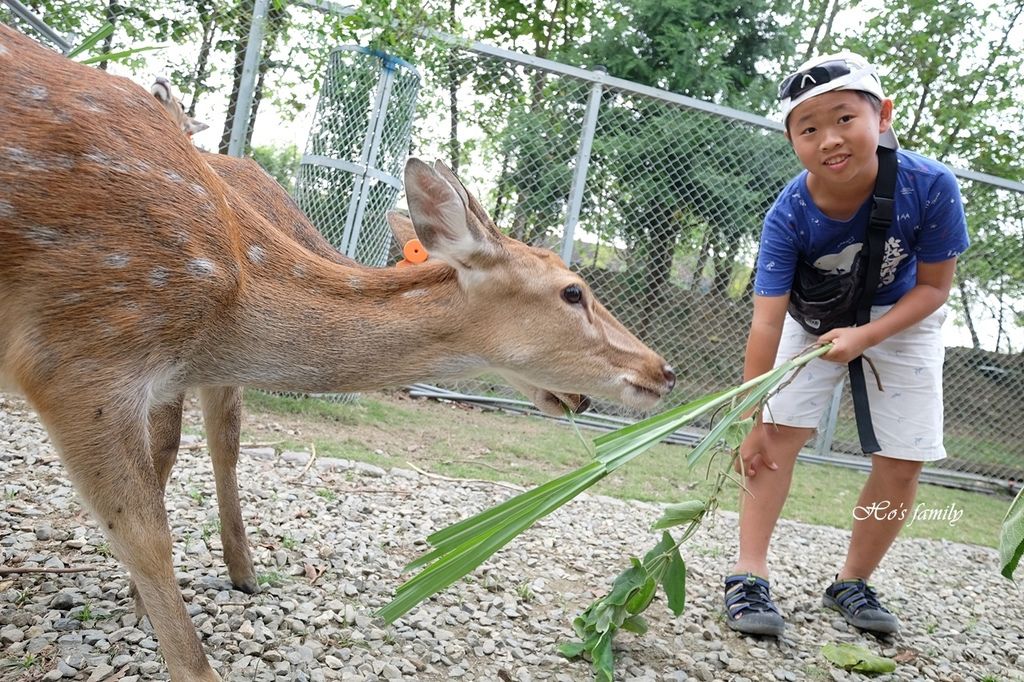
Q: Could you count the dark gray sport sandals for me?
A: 2